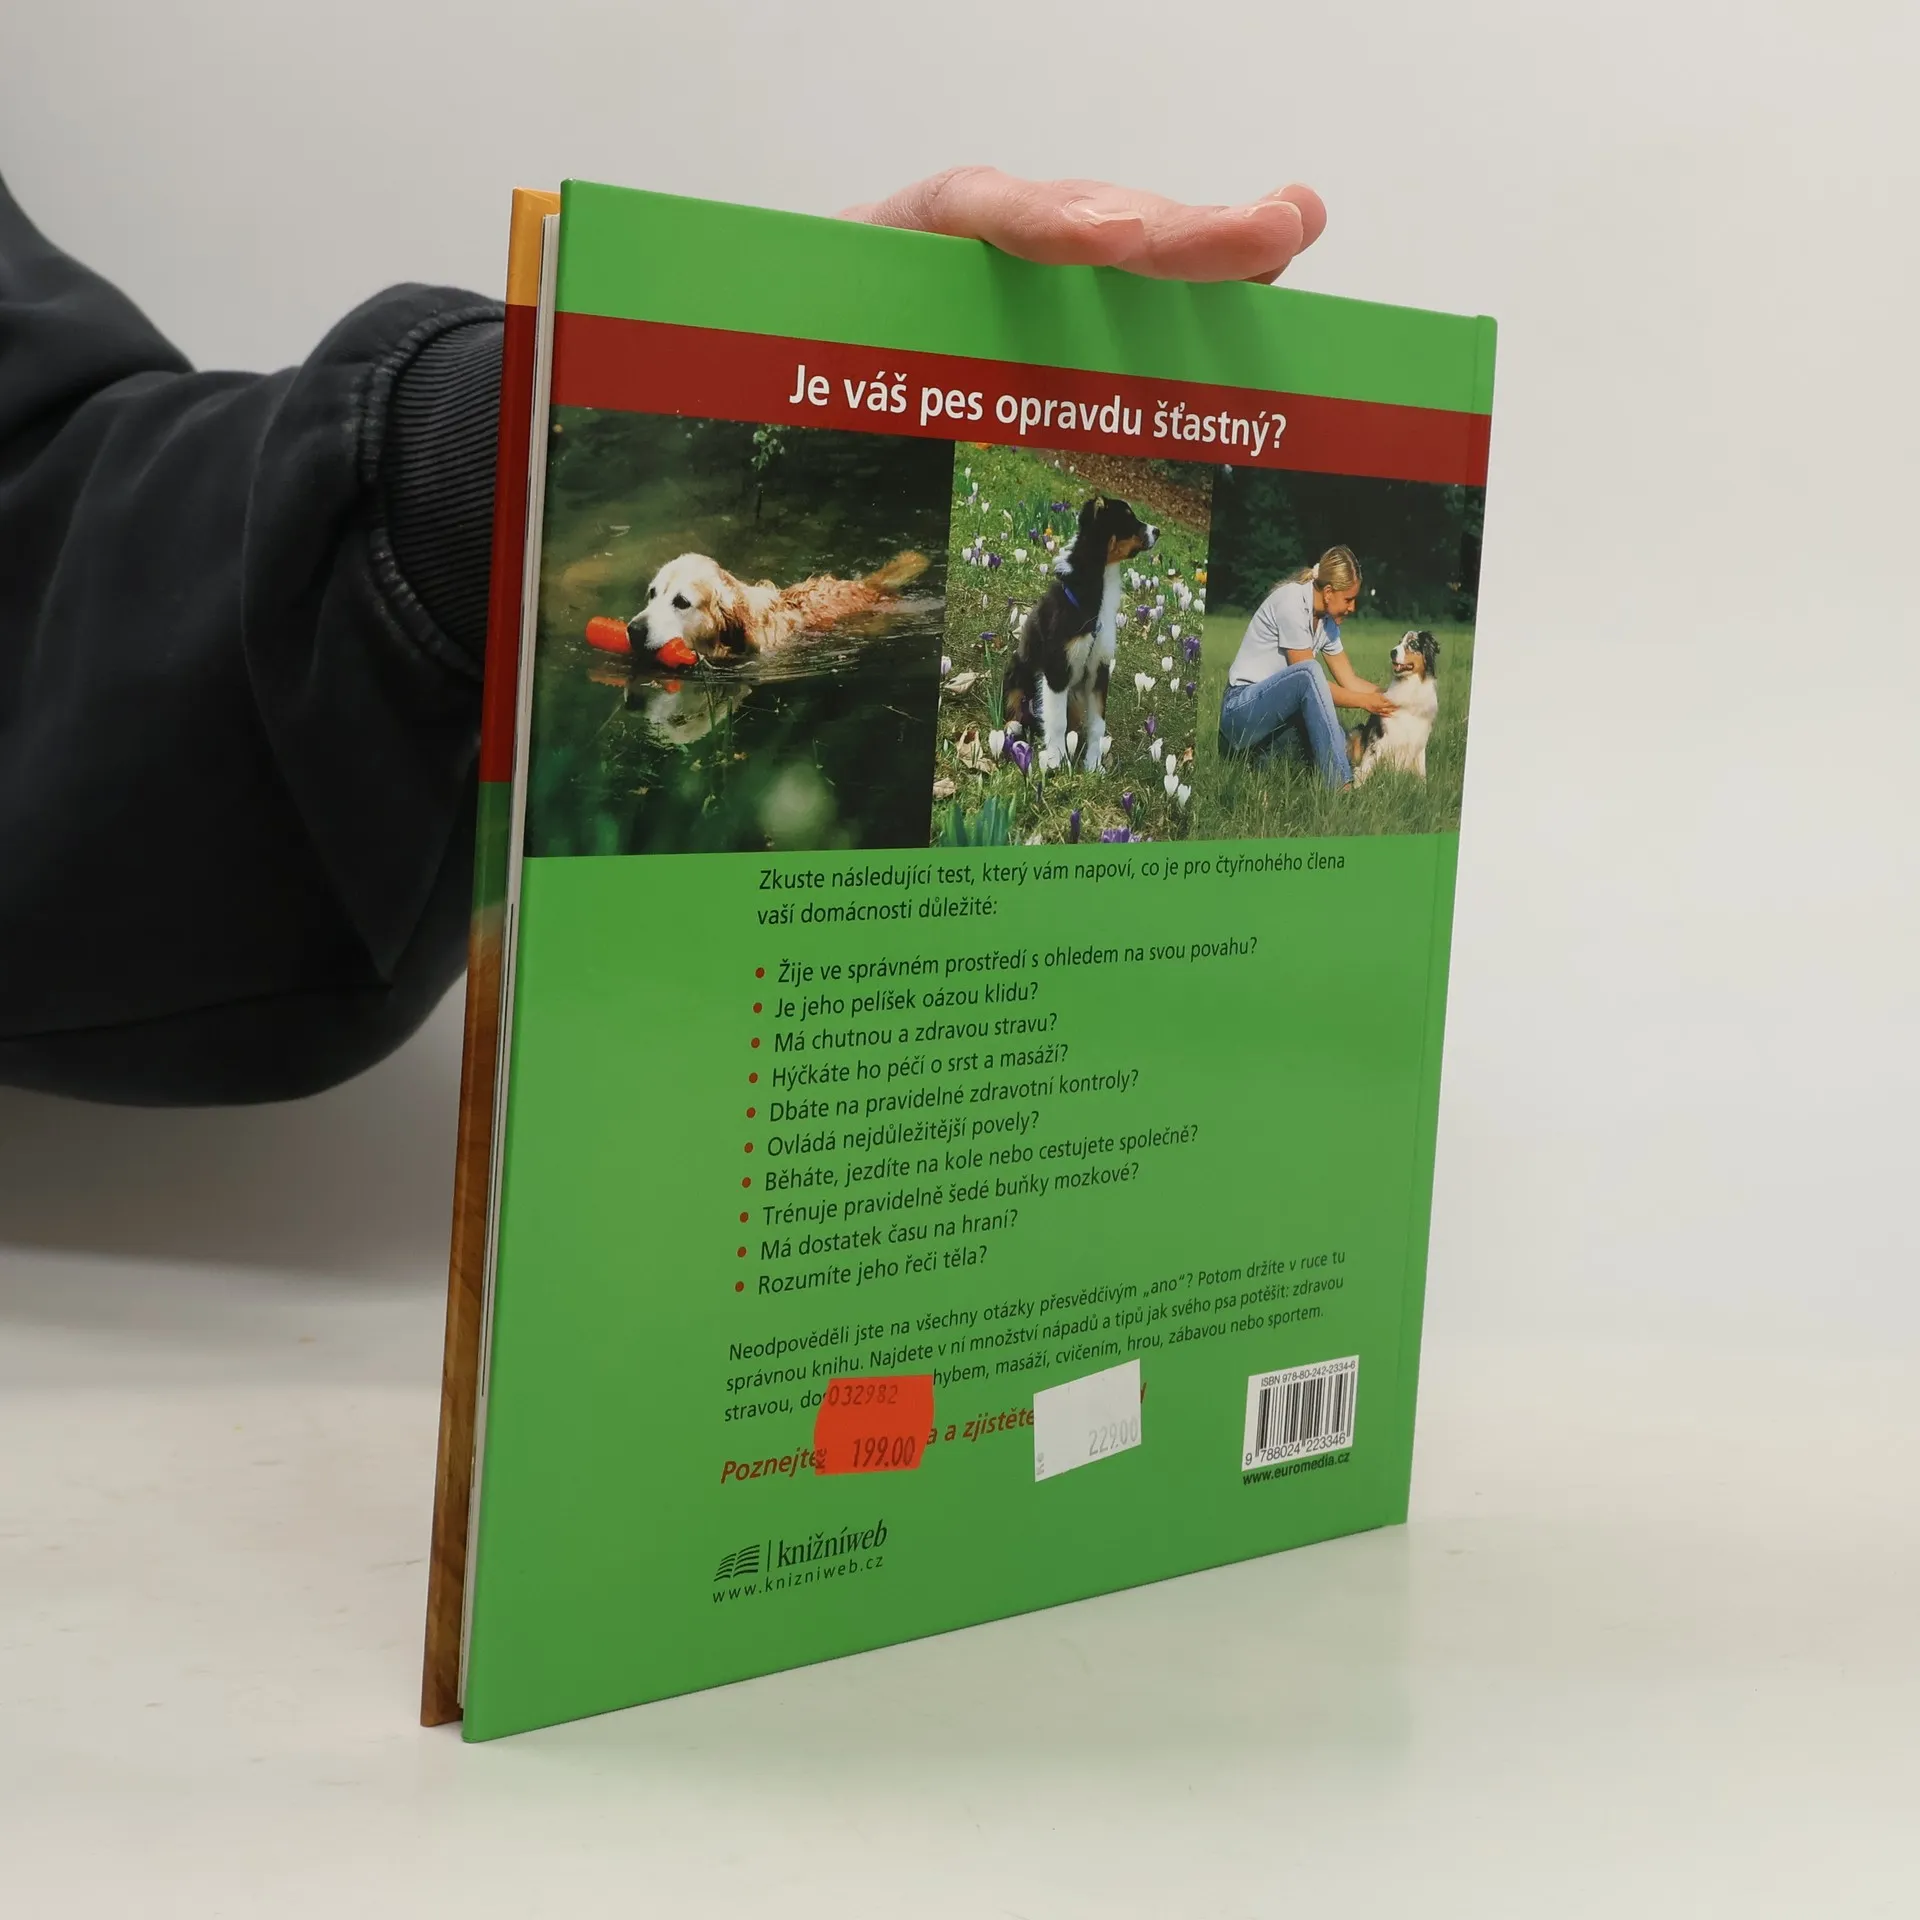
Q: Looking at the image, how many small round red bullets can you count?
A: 10